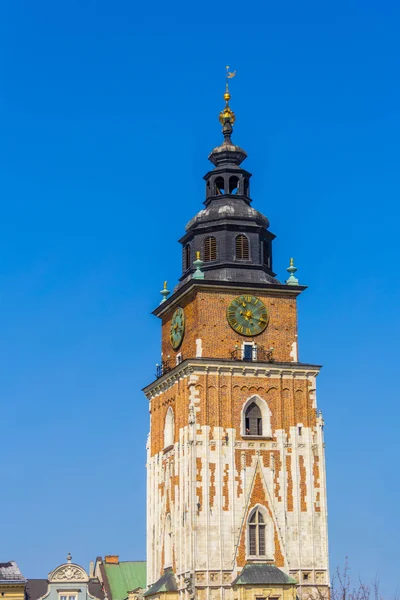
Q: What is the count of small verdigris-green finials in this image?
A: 3